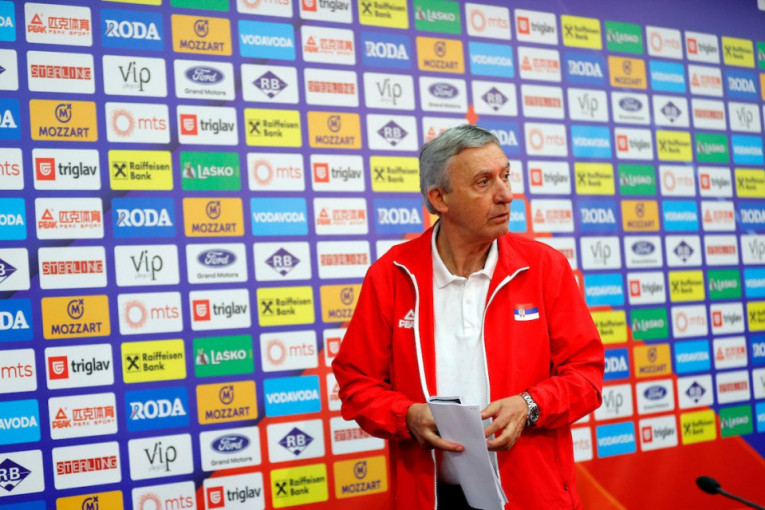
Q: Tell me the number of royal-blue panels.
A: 15